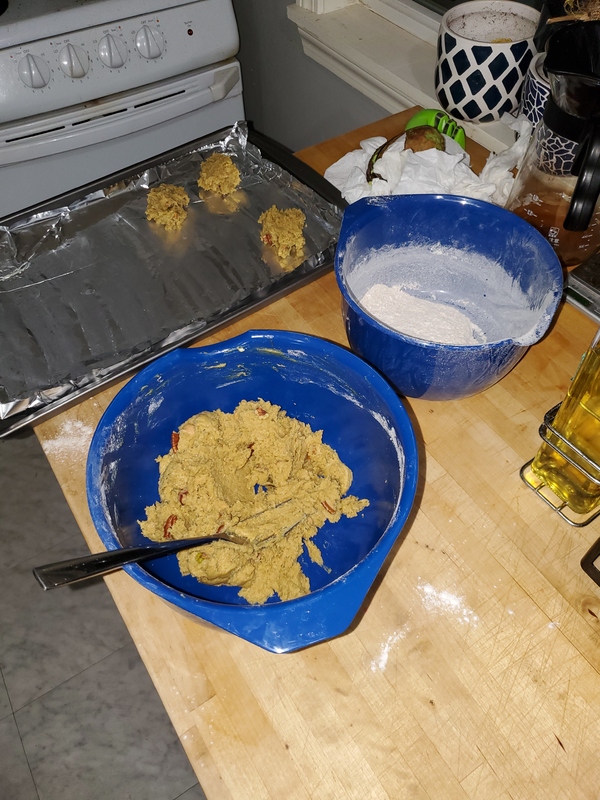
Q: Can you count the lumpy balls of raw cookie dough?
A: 3